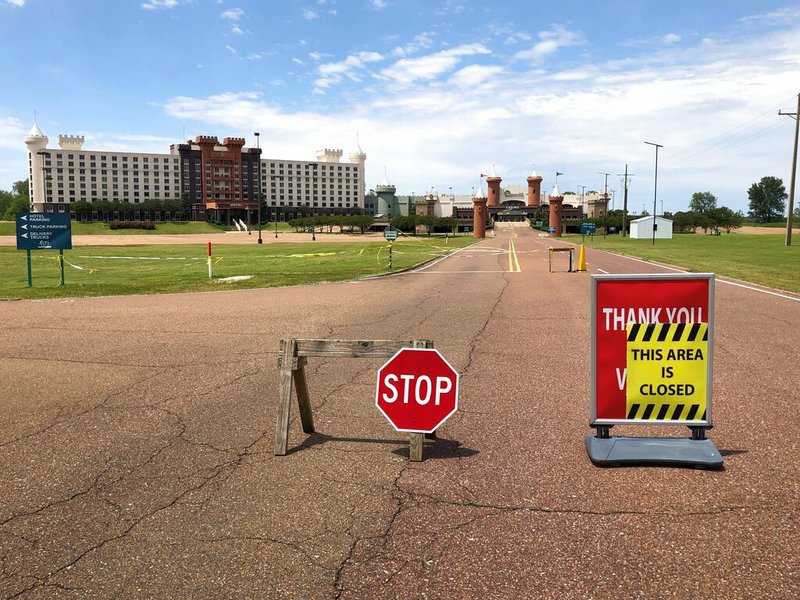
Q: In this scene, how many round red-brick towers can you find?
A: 4